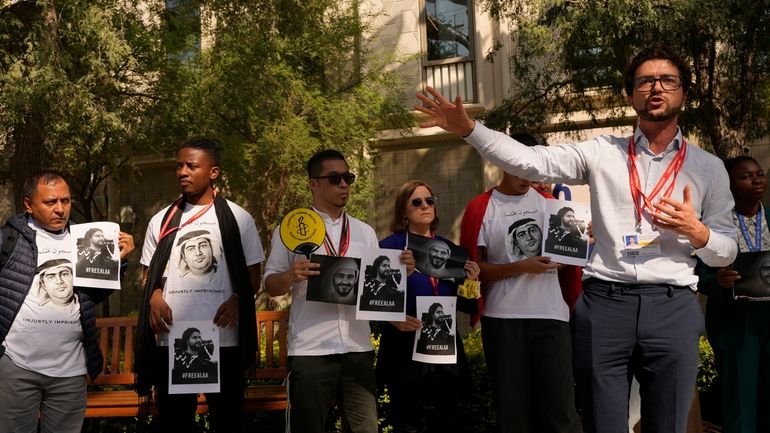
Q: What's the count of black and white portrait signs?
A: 8